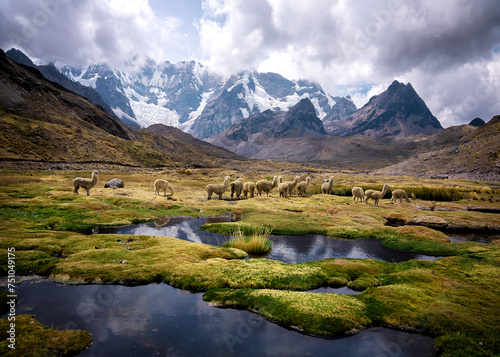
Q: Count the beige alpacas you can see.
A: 13